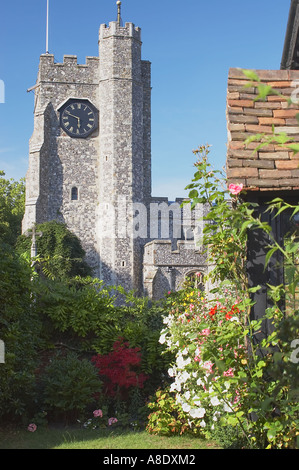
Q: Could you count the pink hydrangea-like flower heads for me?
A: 3